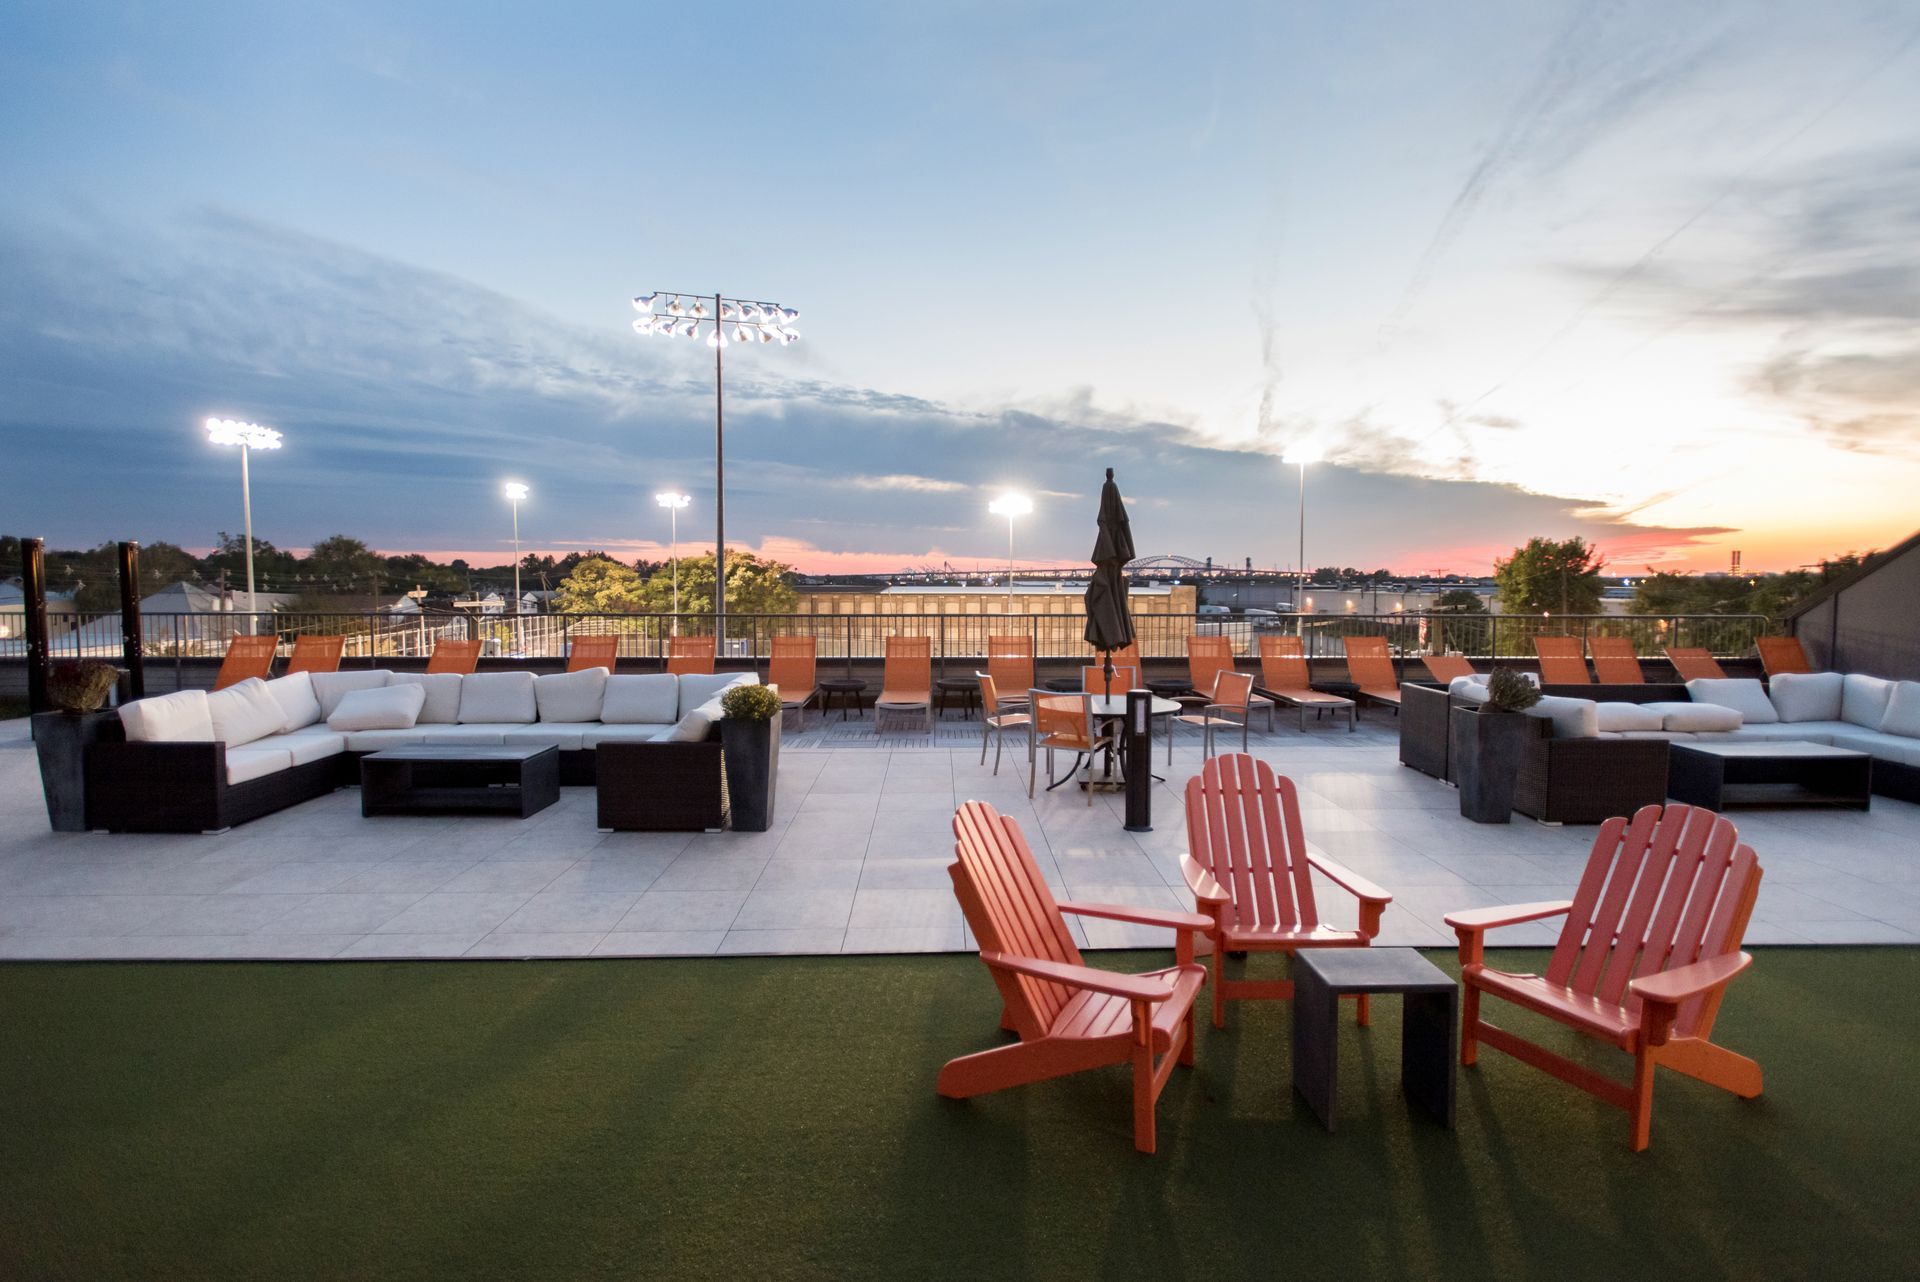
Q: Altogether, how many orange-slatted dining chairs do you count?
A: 4